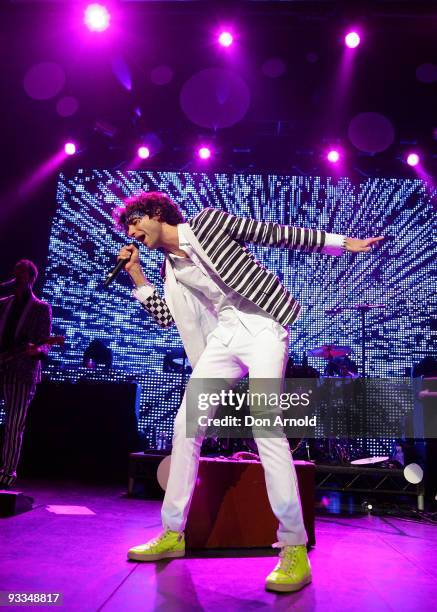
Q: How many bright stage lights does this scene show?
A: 8